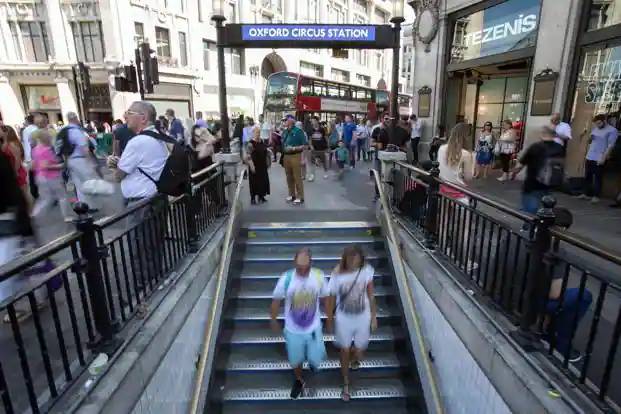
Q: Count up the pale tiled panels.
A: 2